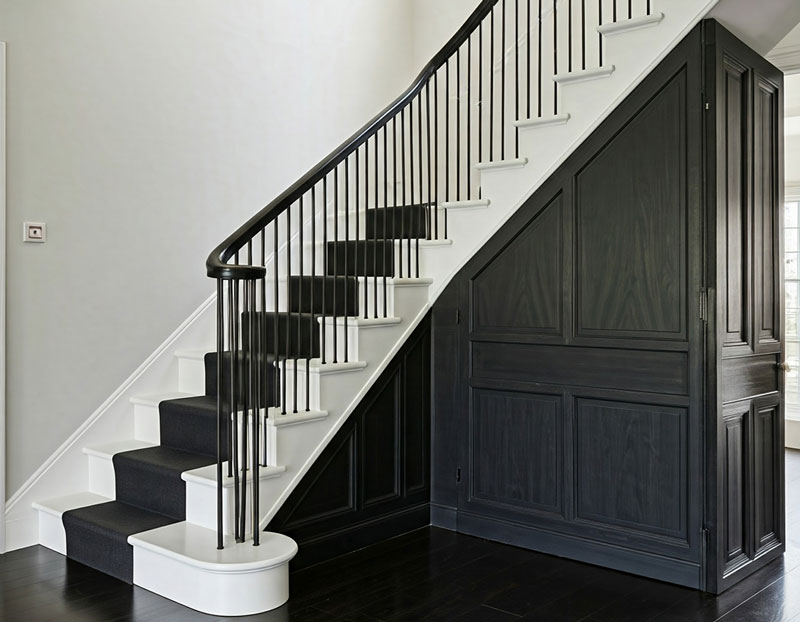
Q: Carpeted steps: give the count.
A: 8